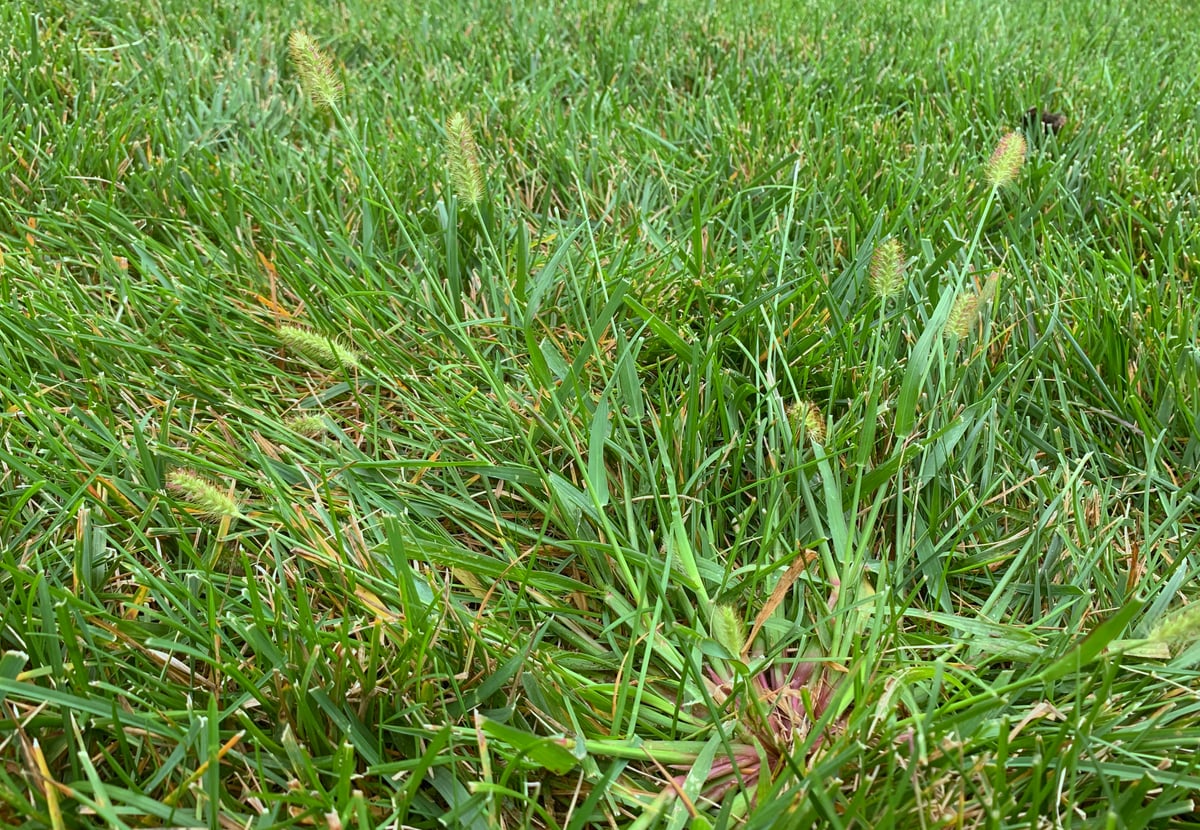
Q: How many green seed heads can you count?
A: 11